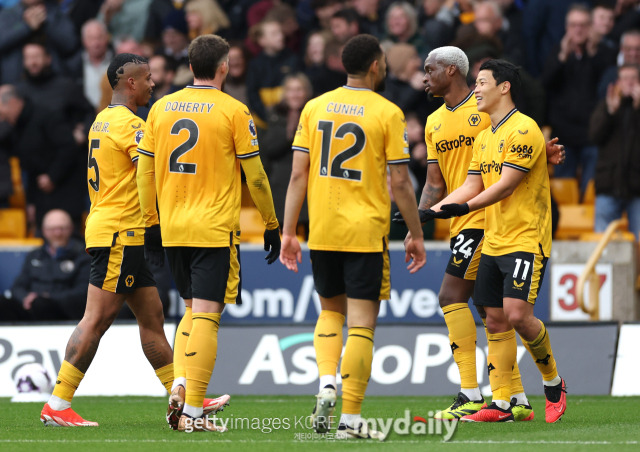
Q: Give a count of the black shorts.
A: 5